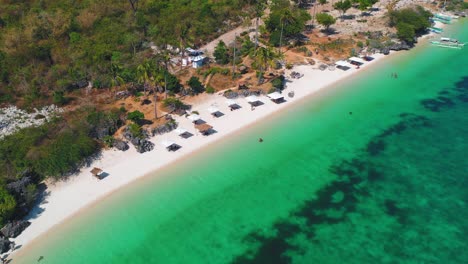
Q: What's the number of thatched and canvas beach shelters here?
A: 12